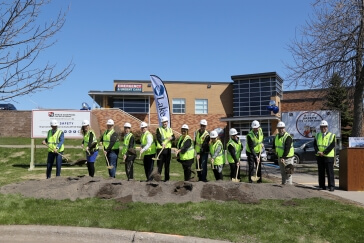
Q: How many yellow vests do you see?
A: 13